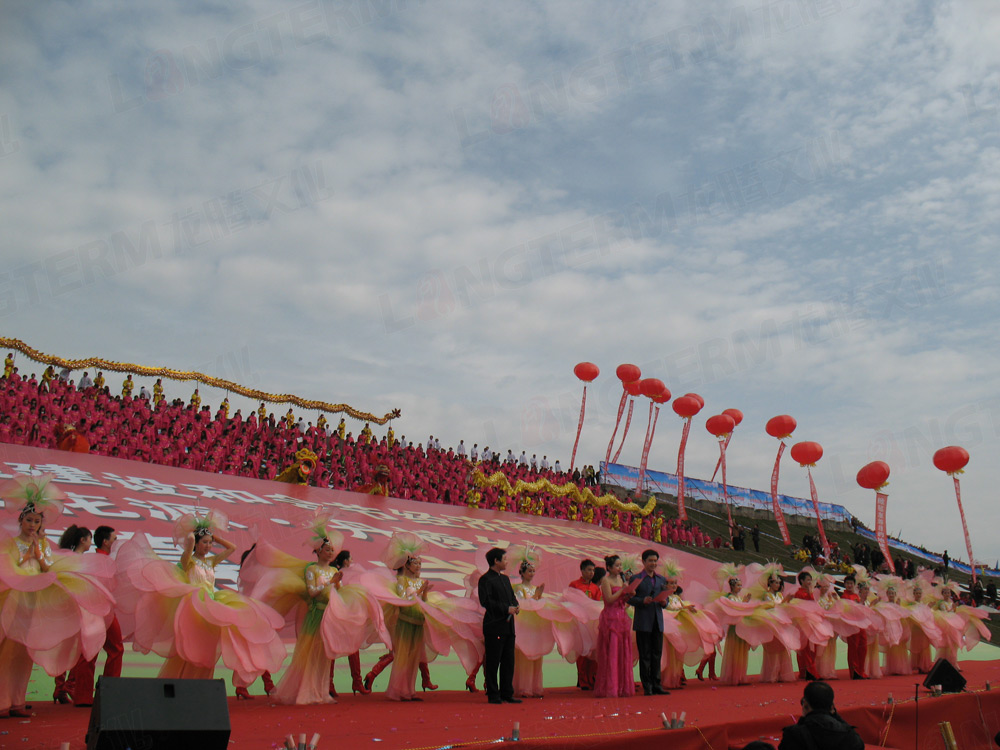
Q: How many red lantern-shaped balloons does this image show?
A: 13